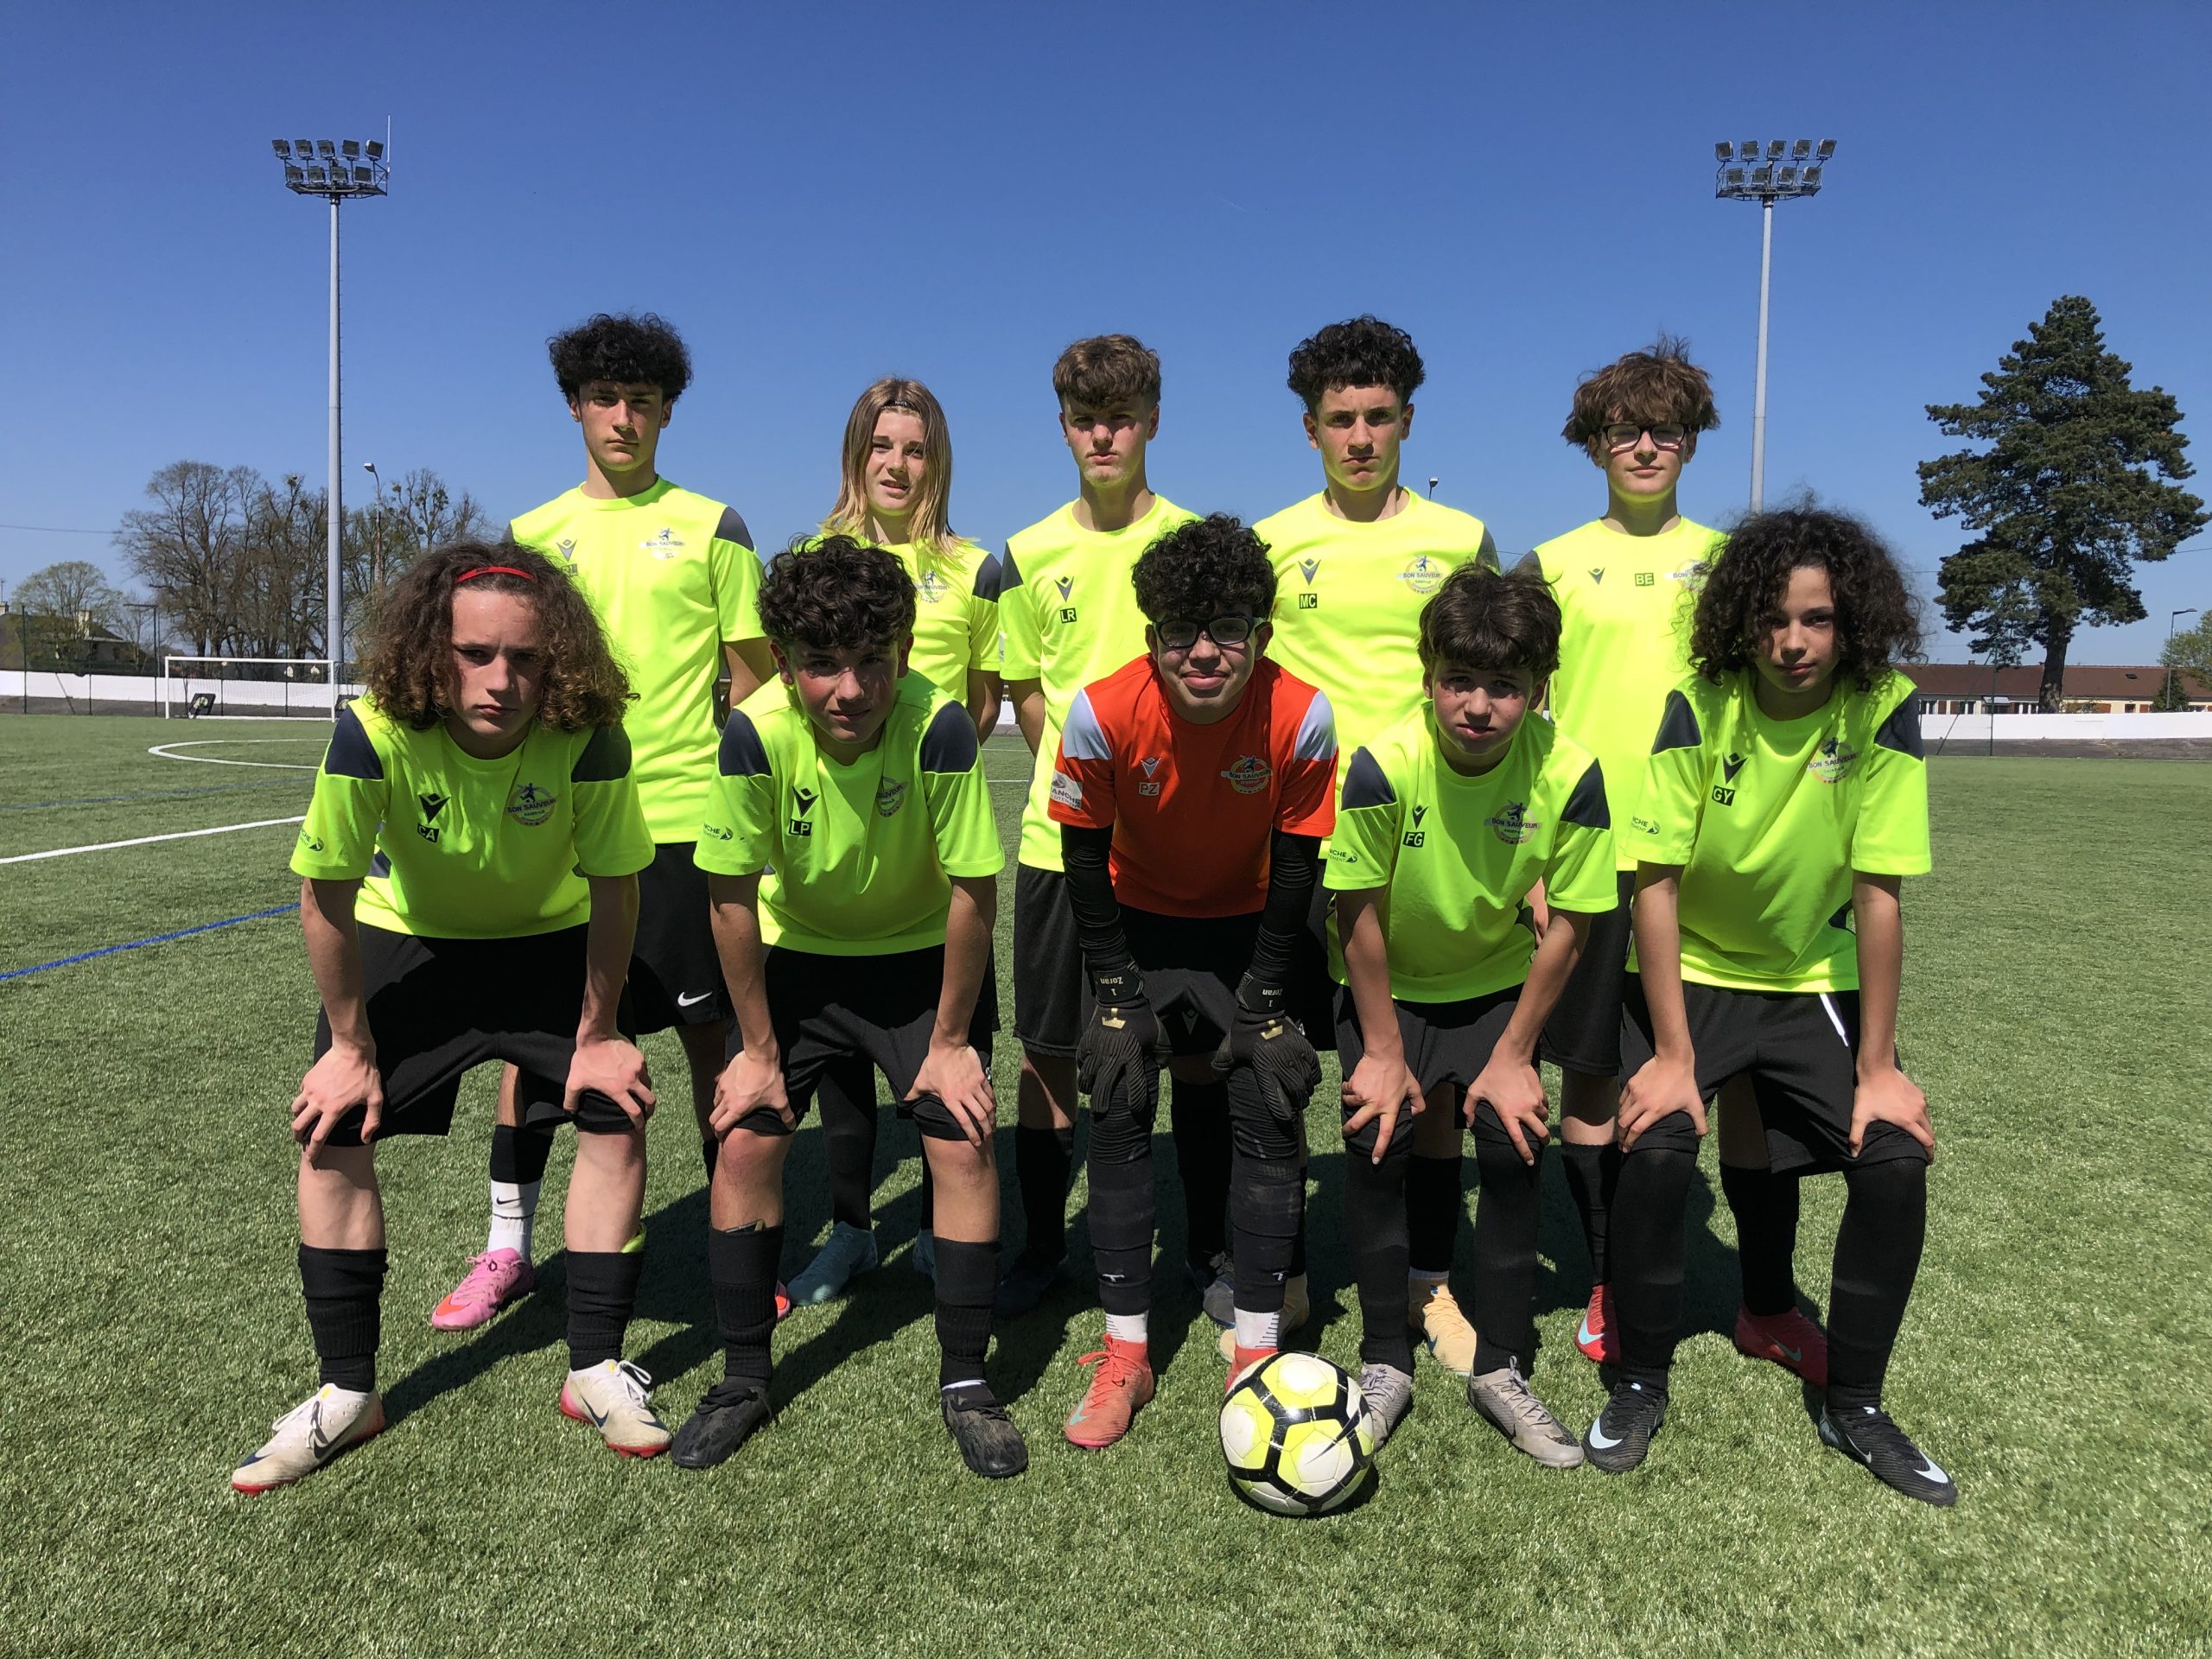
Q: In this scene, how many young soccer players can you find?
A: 10